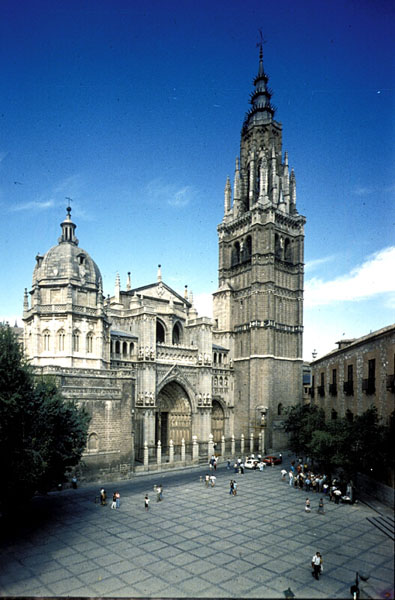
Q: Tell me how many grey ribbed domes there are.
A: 1